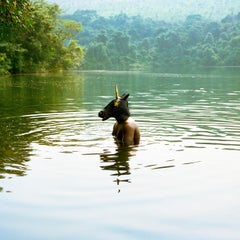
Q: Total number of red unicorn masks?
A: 0